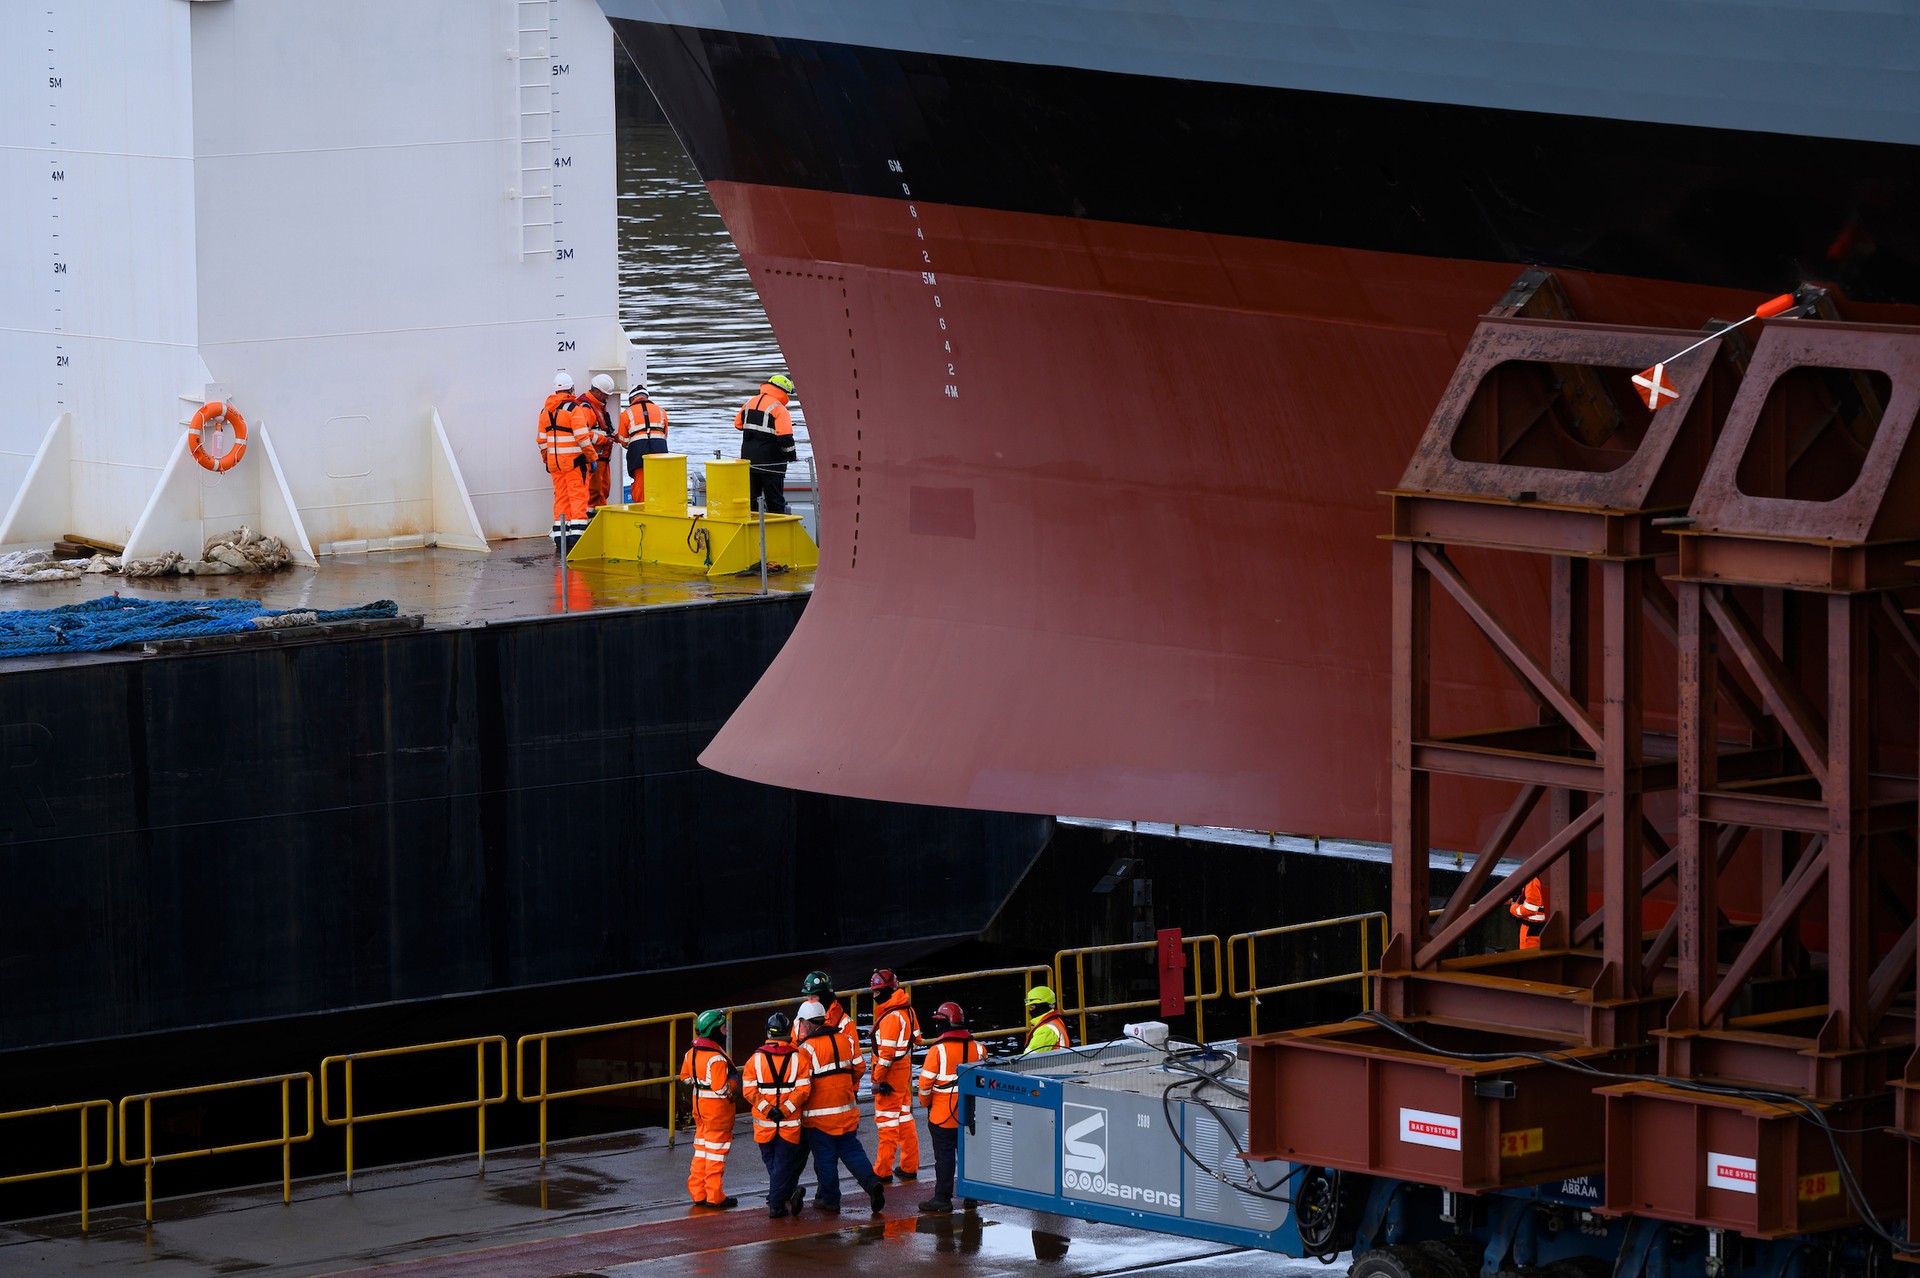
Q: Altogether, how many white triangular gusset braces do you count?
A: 4